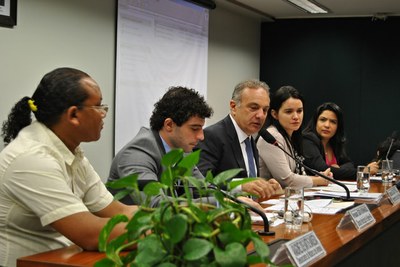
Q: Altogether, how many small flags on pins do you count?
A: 0